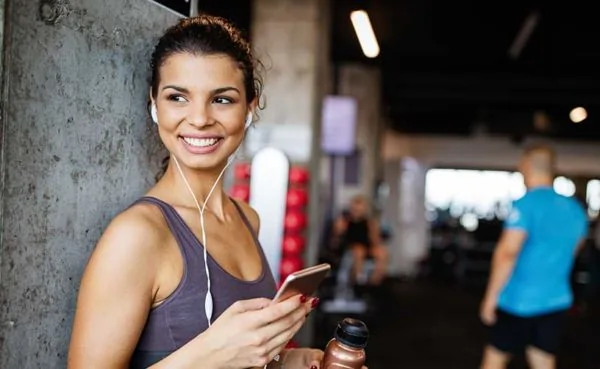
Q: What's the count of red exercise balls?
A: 7